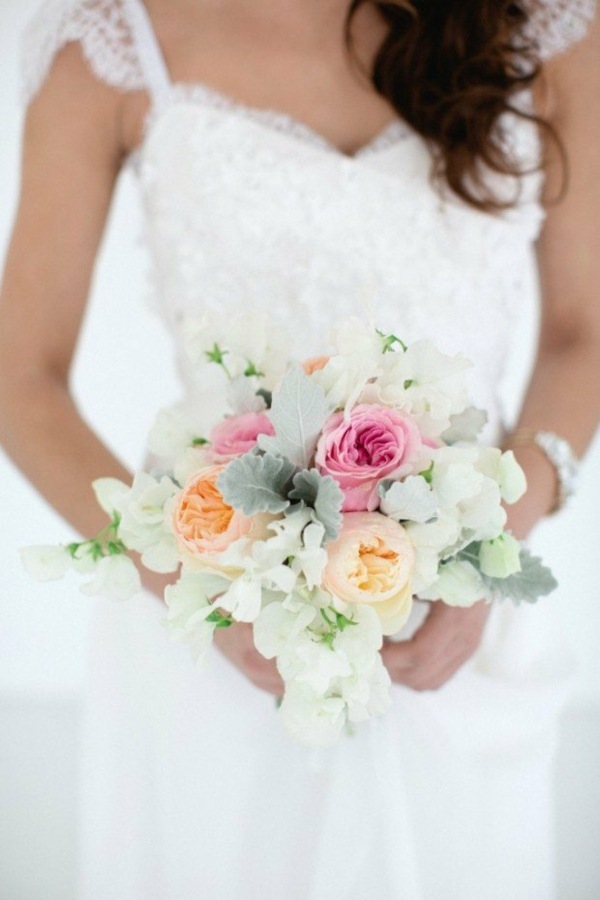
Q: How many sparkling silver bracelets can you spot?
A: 1